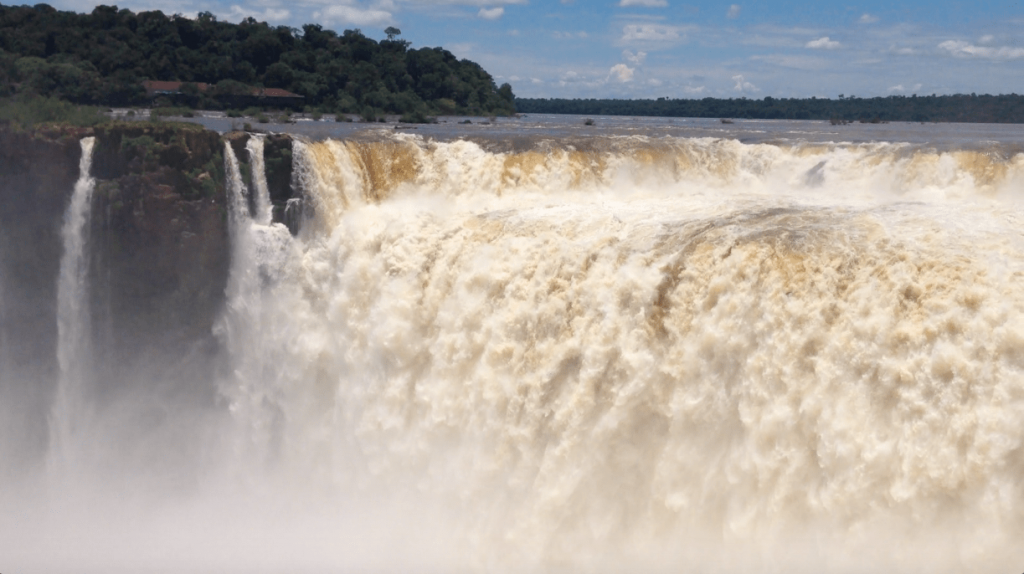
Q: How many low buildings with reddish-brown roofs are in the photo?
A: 2